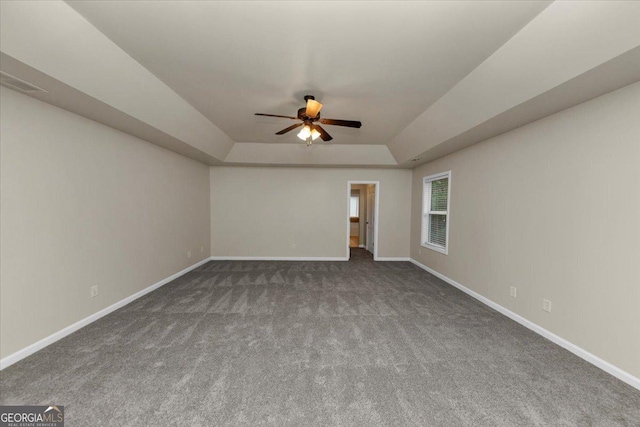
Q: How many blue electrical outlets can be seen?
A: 0